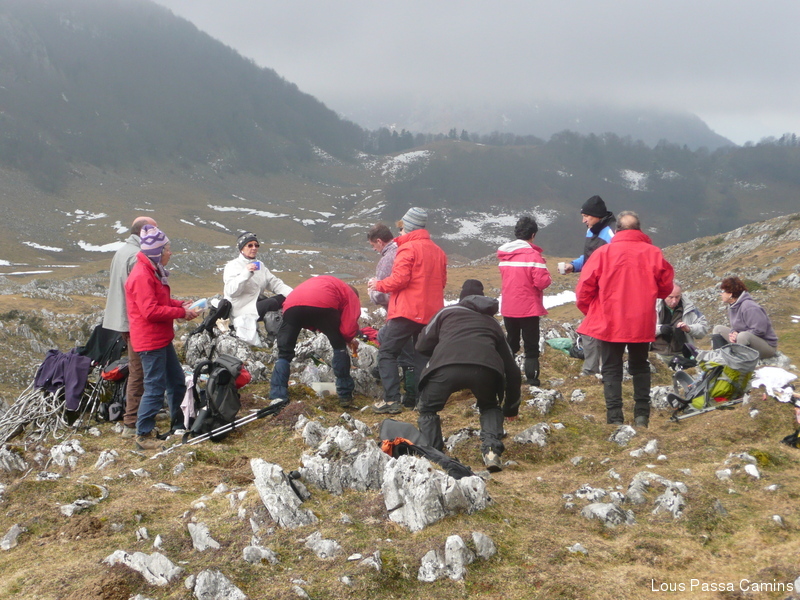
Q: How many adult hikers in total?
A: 12